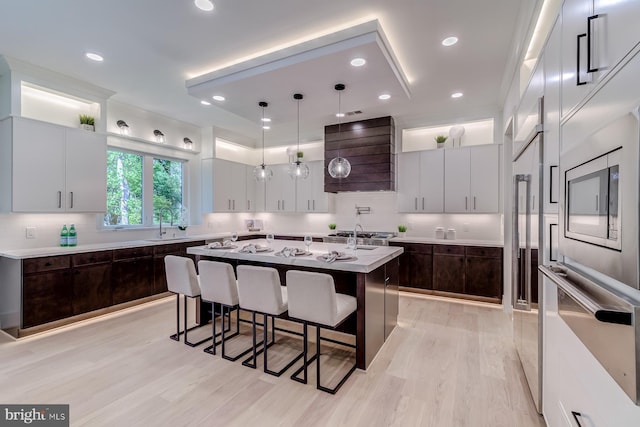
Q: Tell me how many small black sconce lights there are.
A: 3